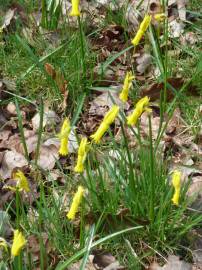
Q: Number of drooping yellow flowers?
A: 11